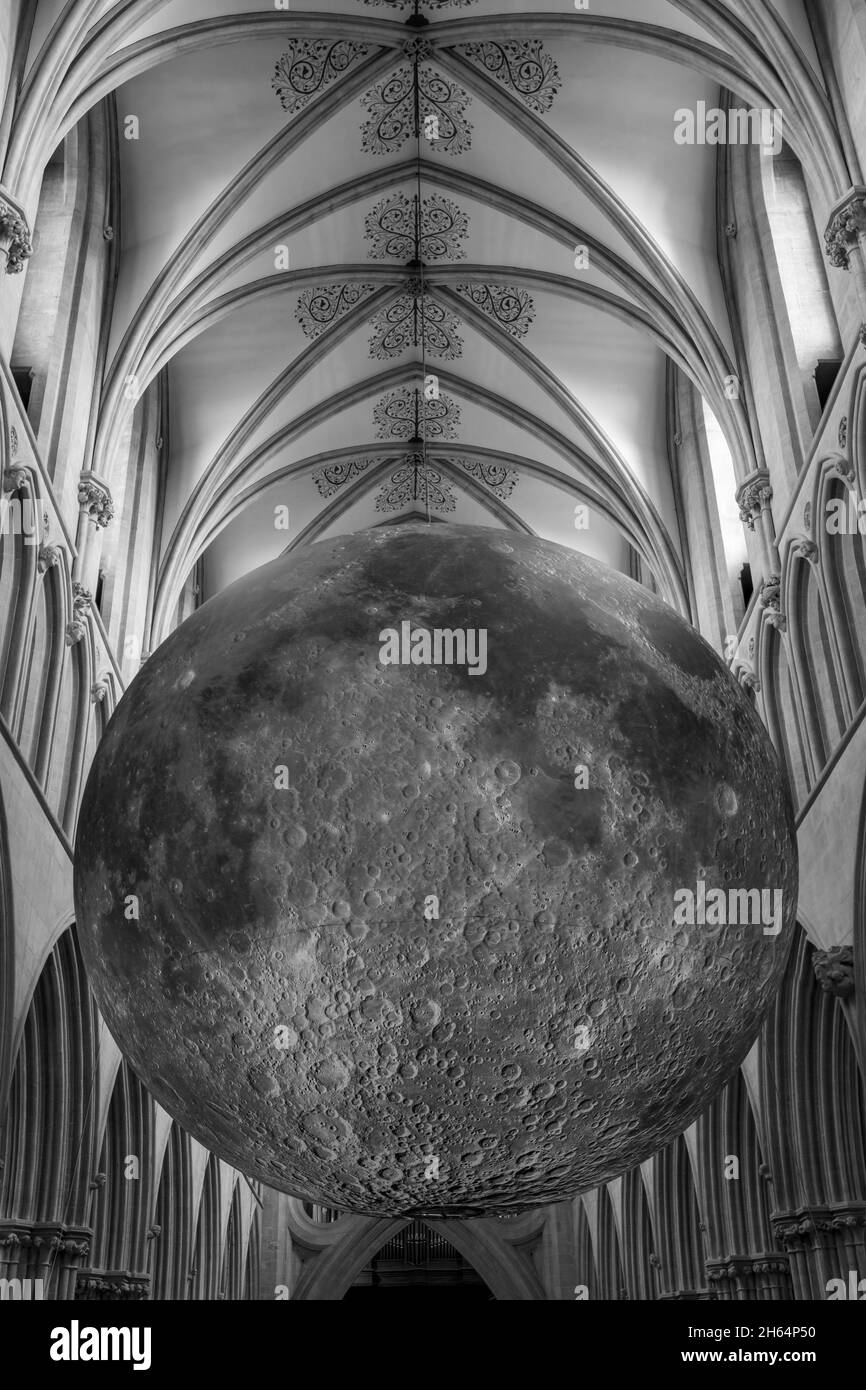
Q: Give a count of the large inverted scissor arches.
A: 1